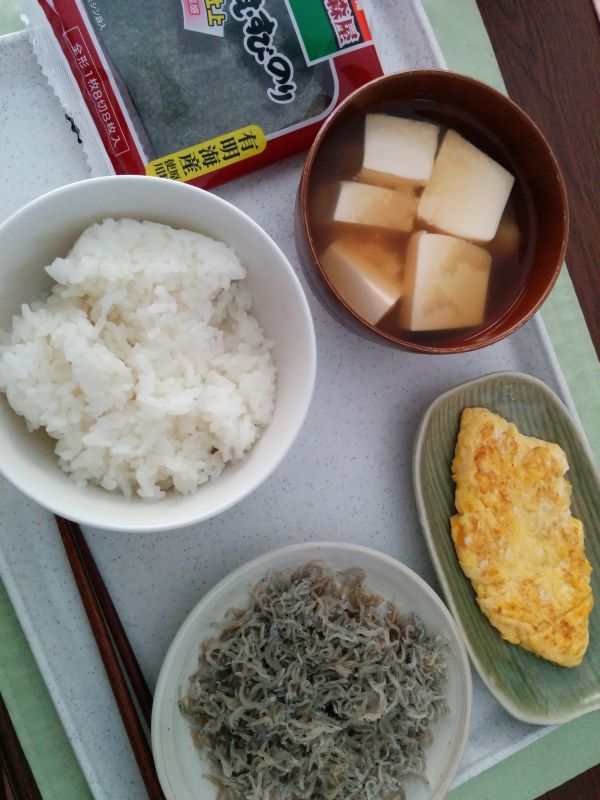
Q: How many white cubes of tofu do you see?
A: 5